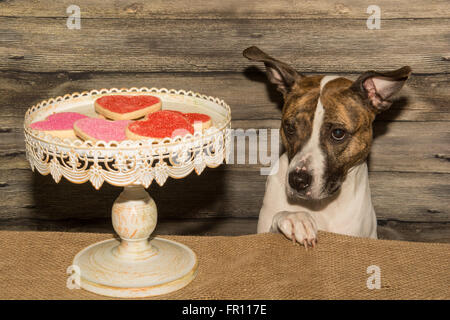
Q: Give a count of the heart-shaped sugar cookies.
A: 5